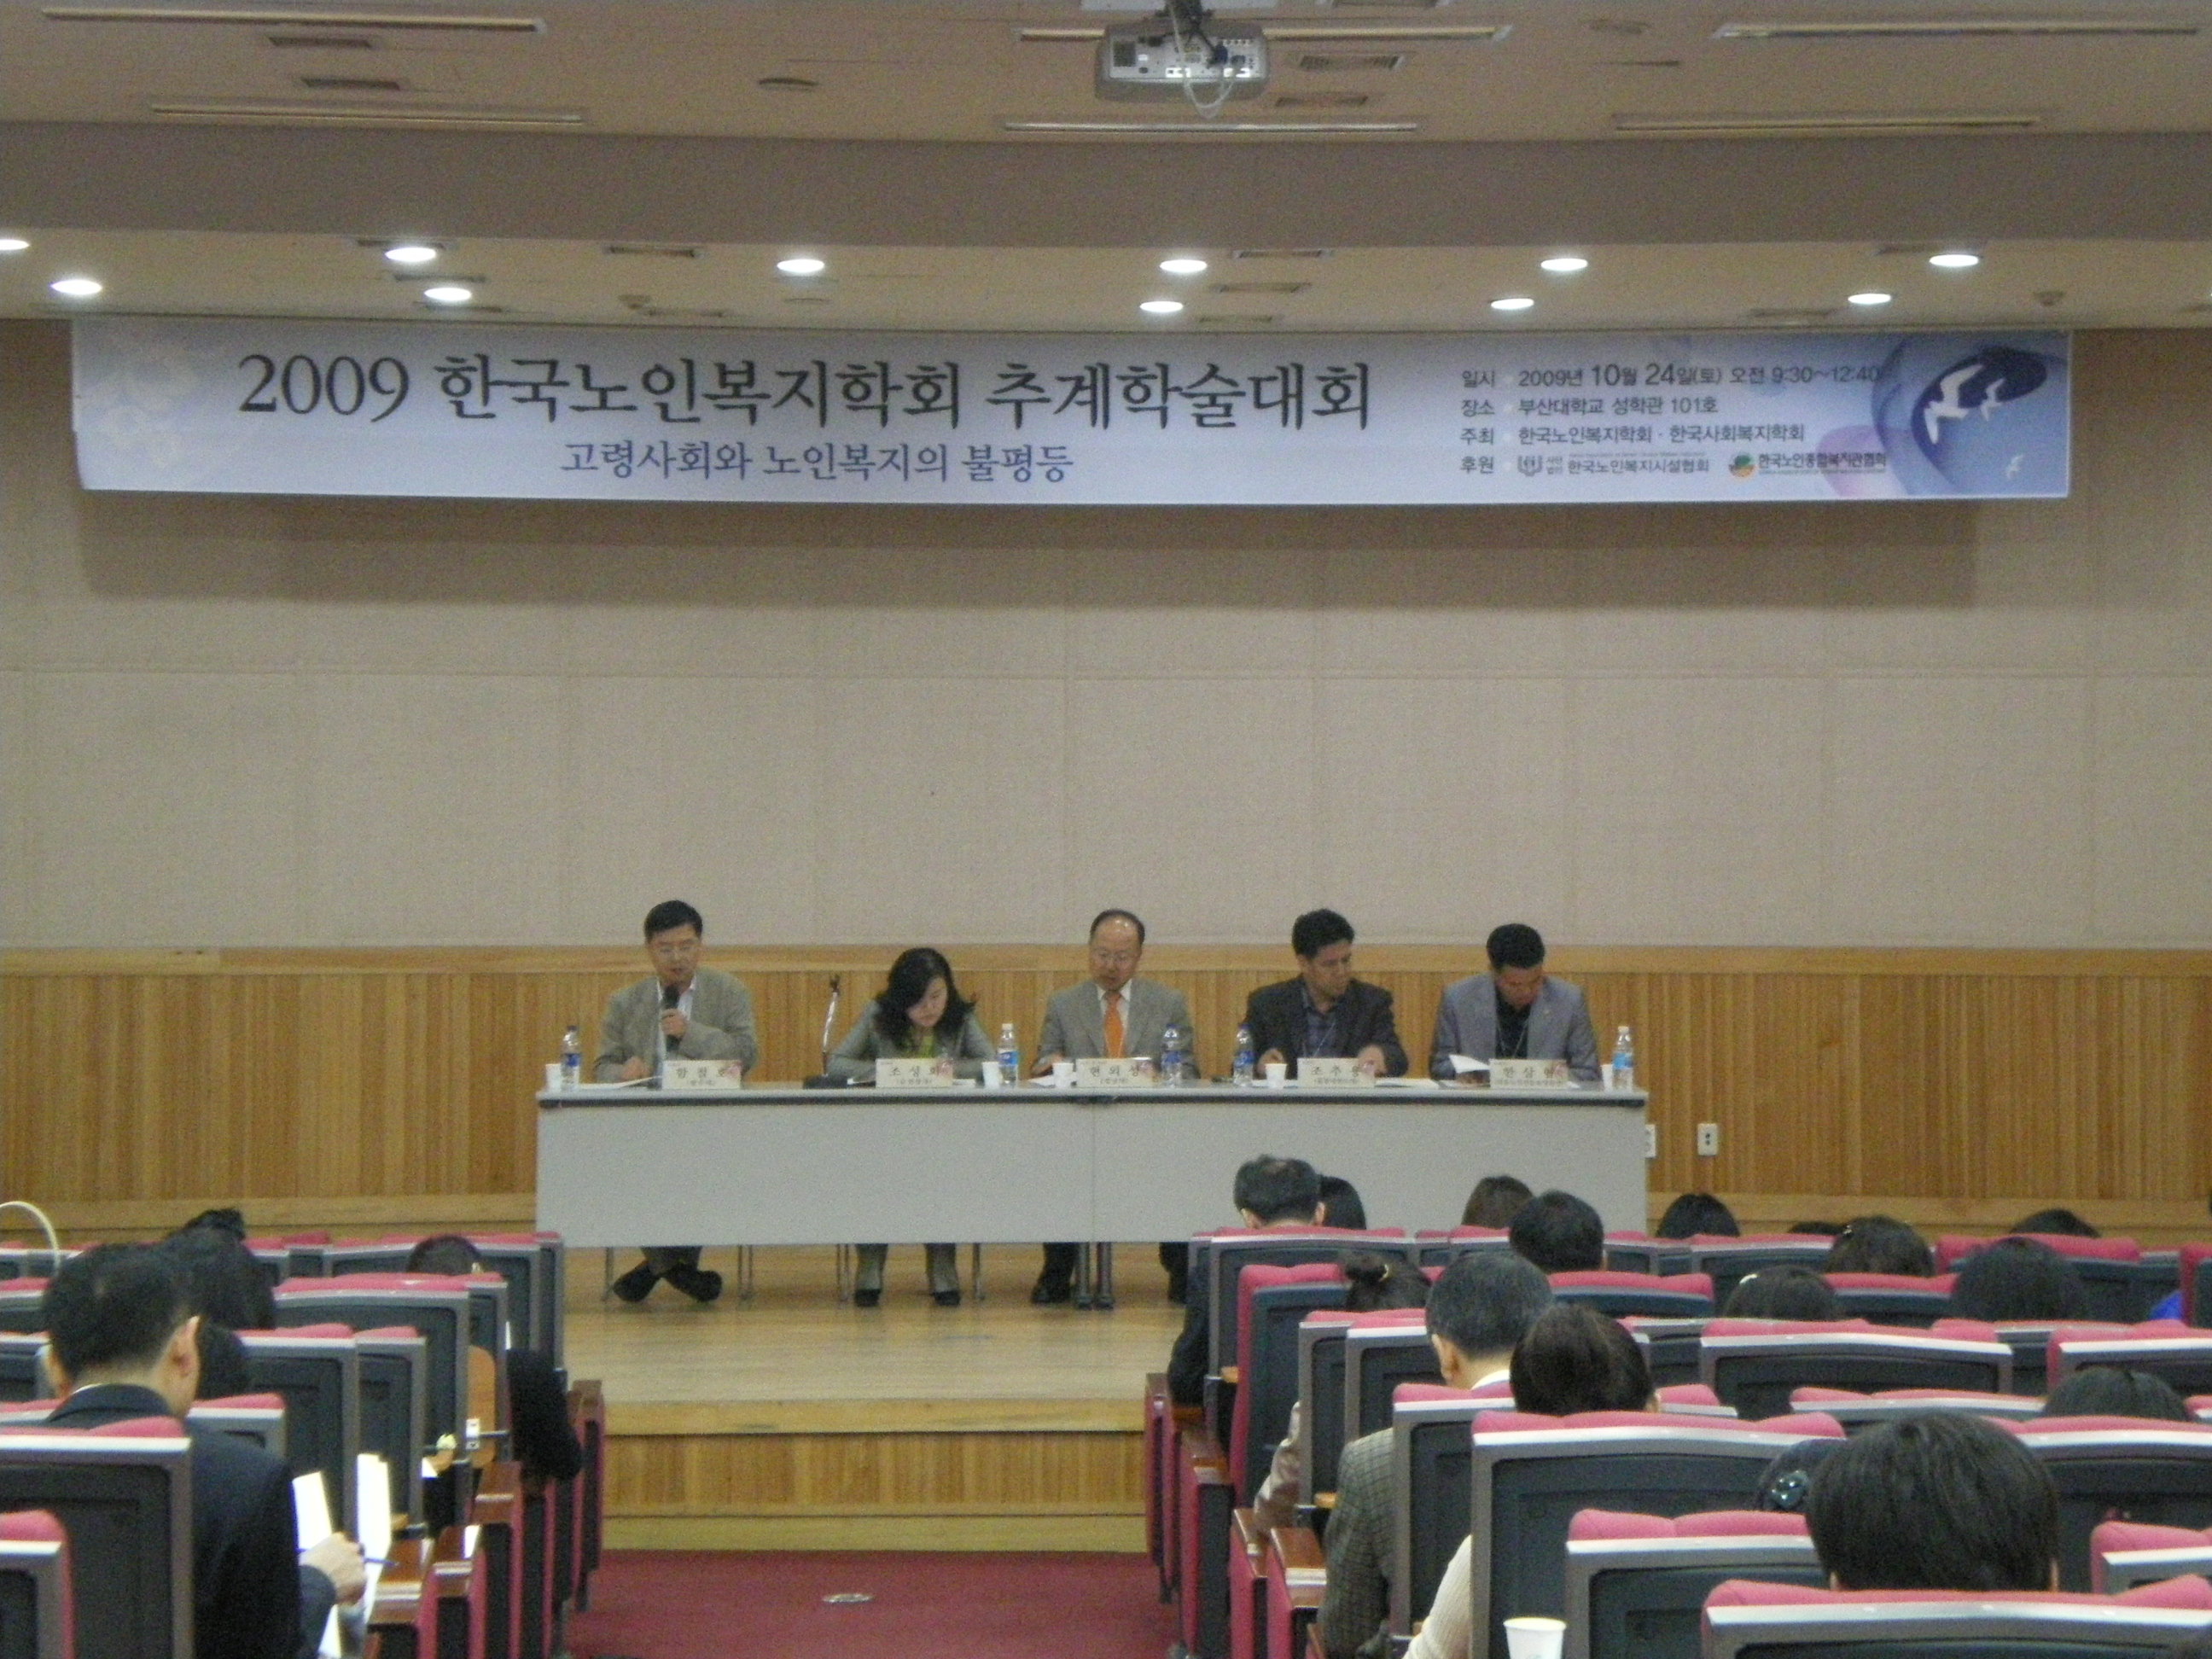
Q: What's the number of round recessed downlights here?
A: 11